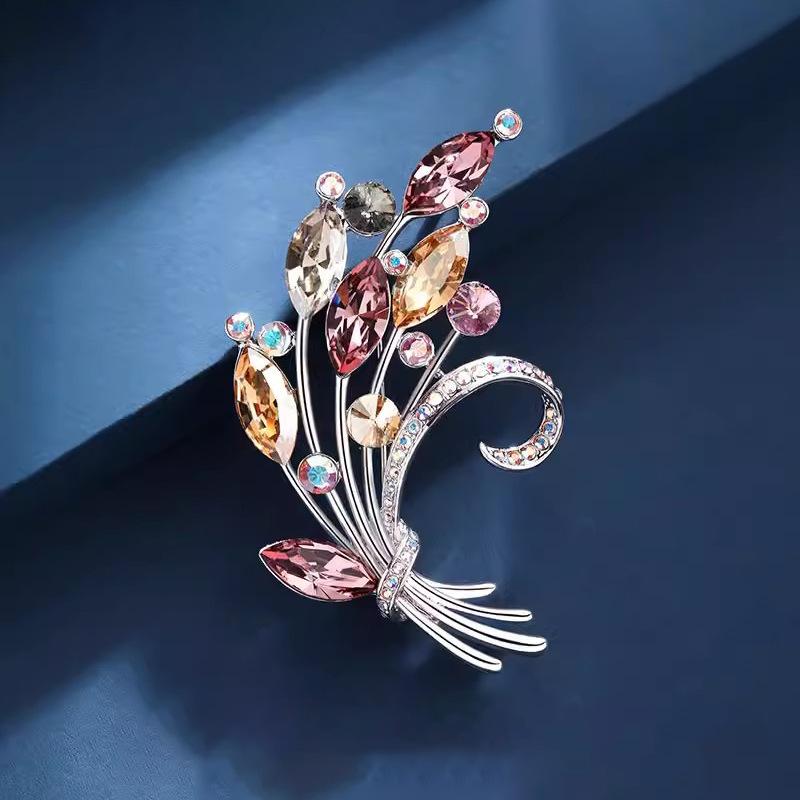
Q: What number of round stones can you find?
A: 11